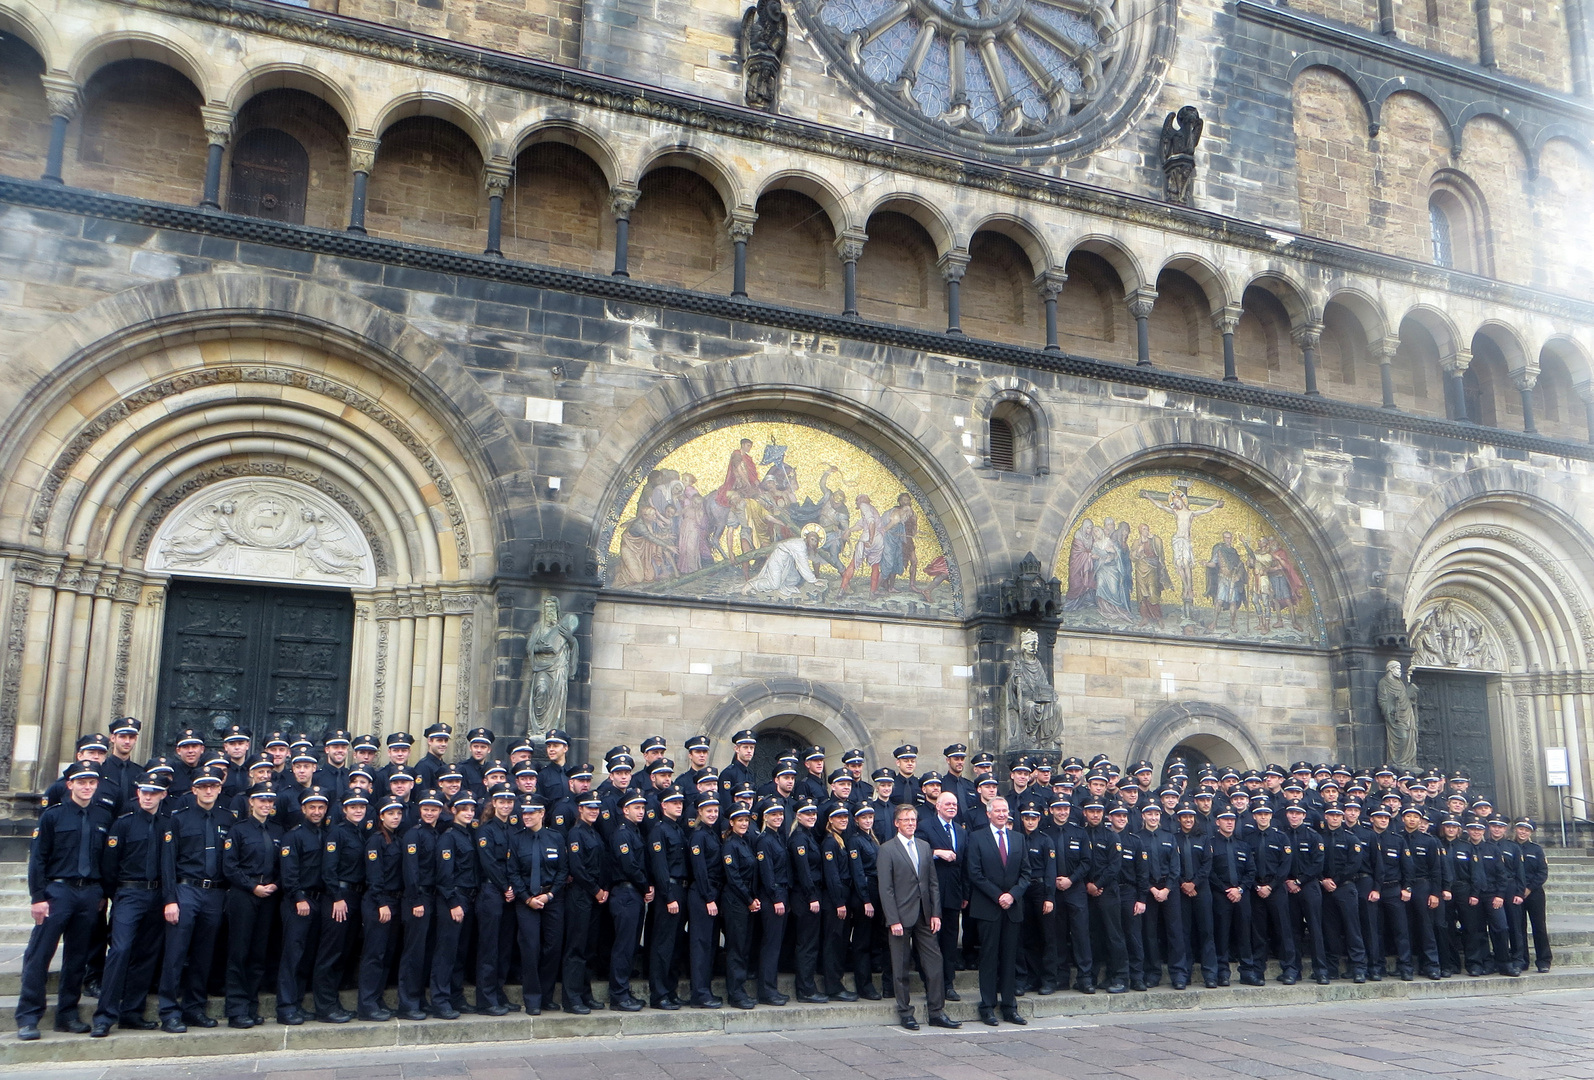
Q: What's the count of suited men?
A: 3